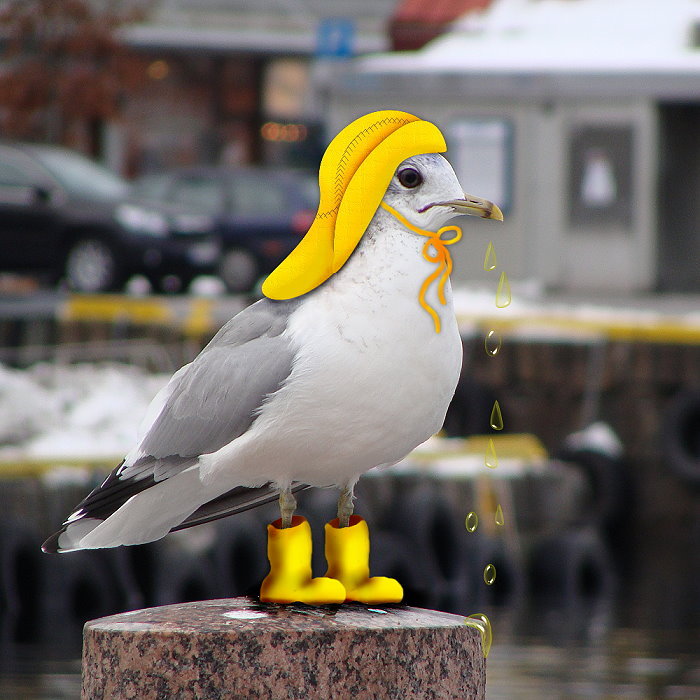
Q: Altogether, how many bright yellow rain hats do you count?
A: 1